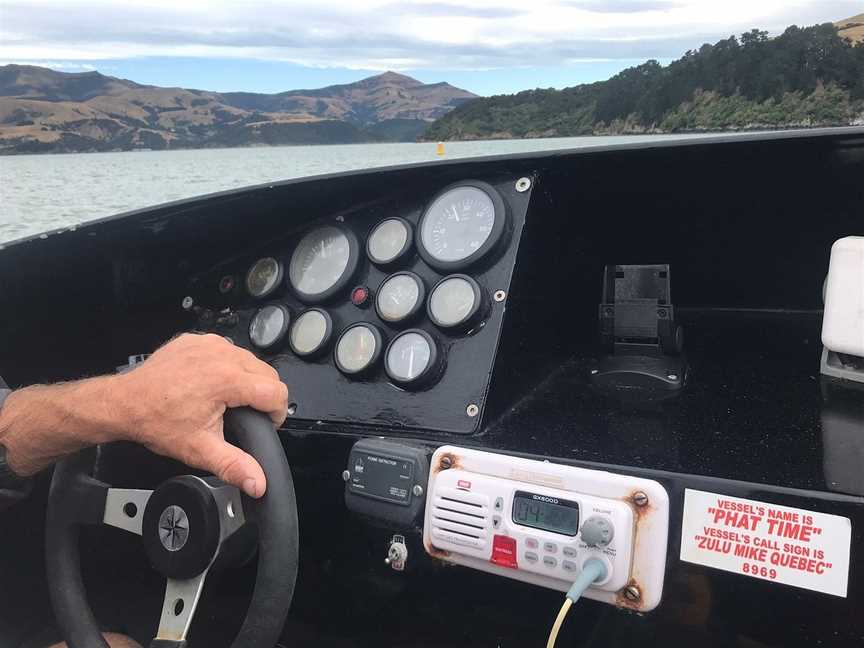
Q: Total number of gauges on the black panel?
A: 10